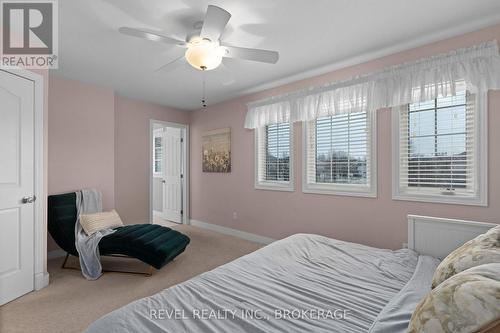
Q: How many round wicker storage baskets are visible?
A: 0